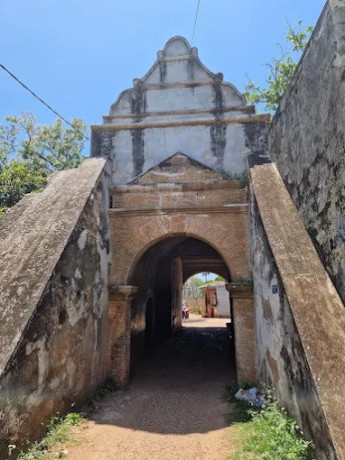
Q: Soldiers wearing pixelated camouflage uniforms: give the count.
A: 0